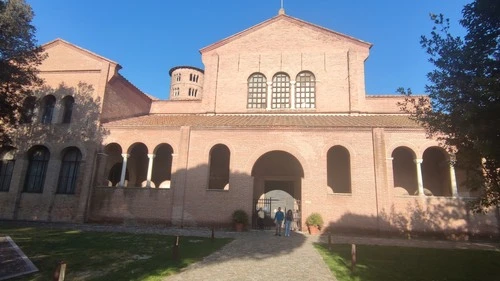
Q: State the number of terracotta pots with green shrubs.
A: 2